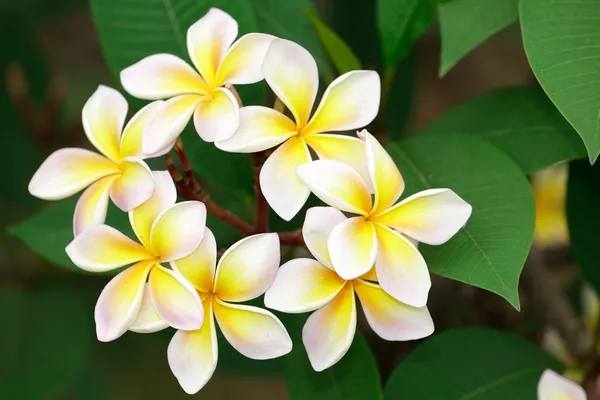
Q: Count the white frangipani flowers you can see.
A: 7